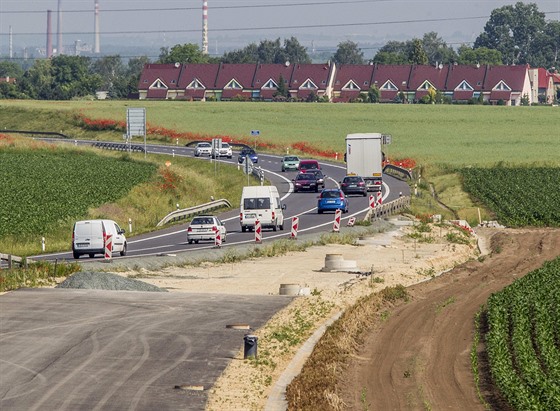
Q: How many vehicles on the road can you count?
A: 13